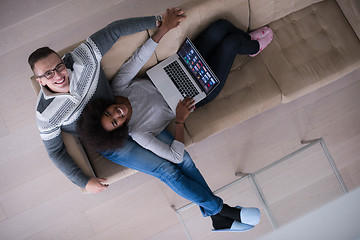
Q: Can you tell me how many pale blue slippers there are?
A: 2